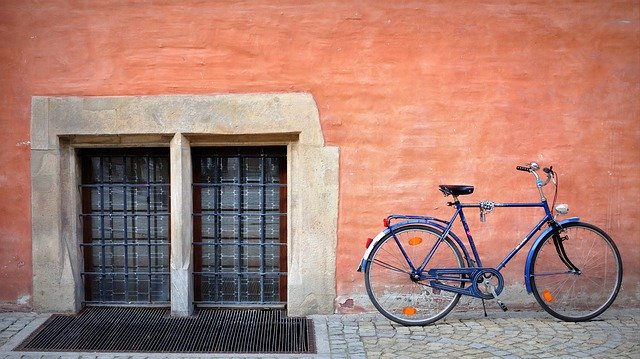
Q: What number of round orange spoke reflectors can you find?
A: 3